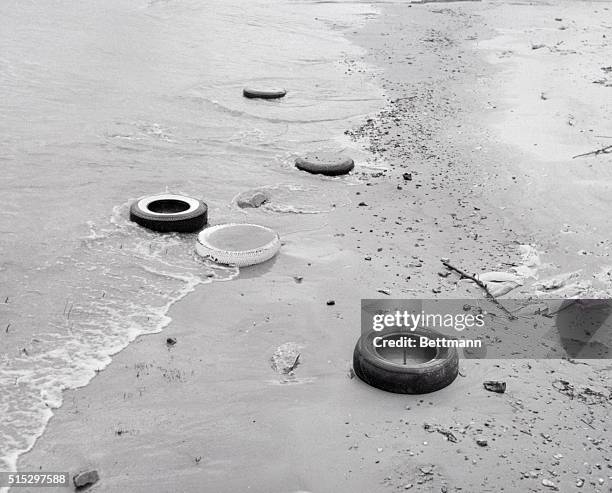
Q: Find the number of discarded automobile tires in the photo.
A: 5